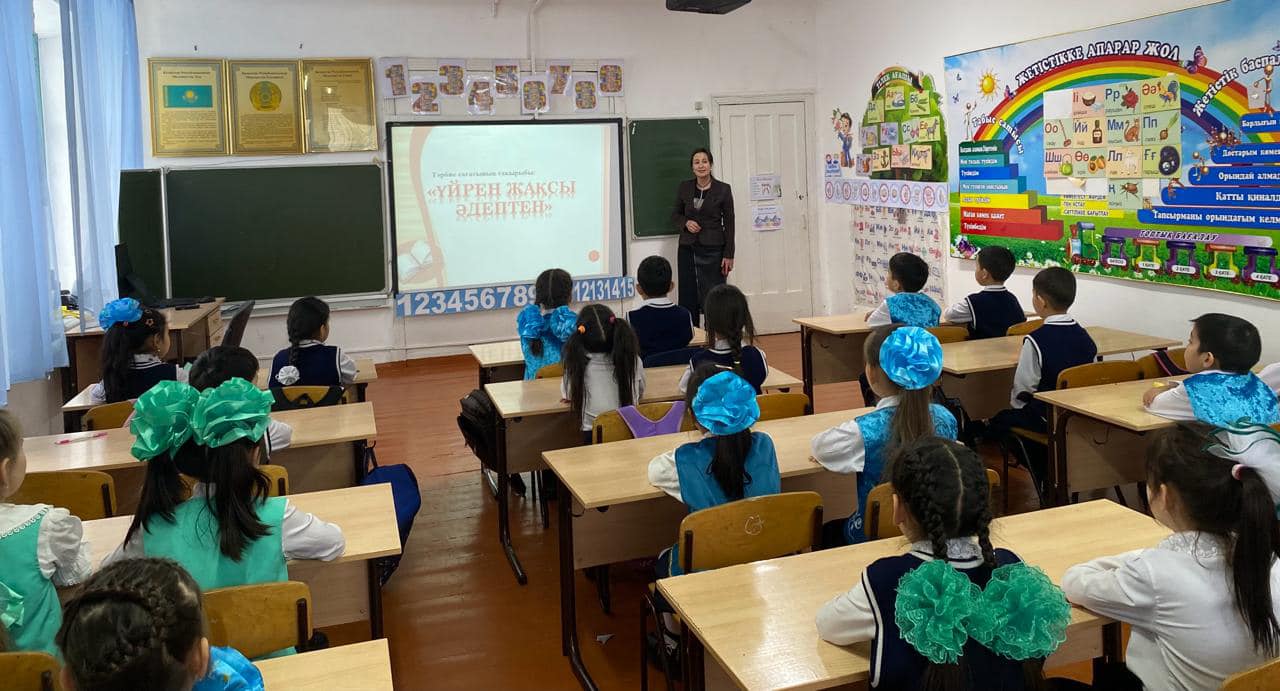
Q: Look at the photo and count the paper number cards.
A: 9